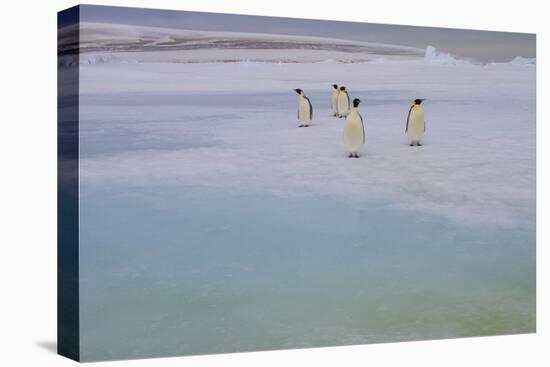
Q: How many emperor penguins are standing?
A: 5